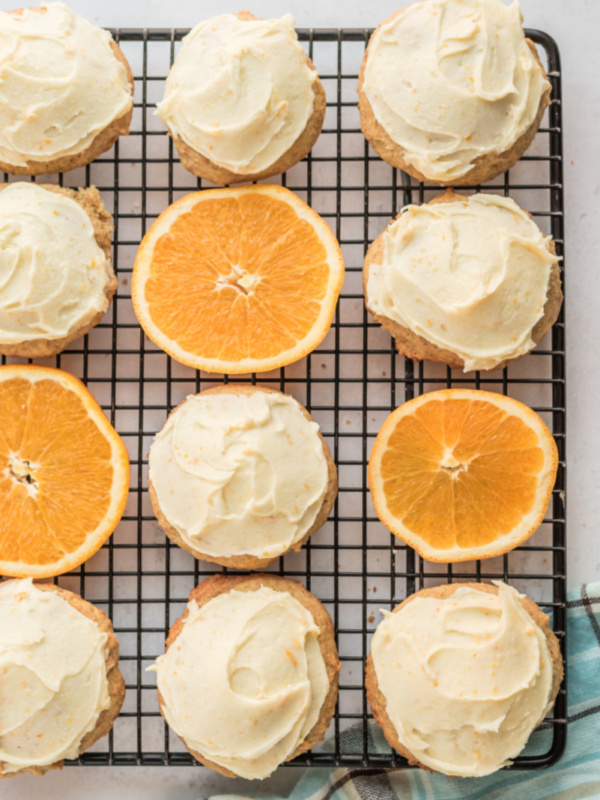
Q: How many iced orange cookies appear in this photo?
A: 9